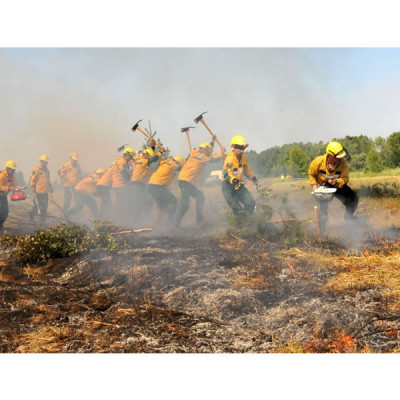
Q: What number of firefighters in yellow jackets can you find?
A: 11